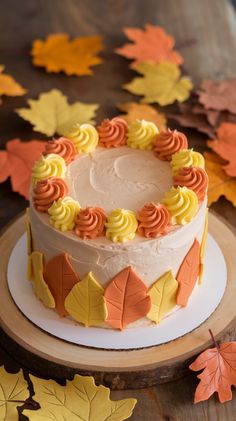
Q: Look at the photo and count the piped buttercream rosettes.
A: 14